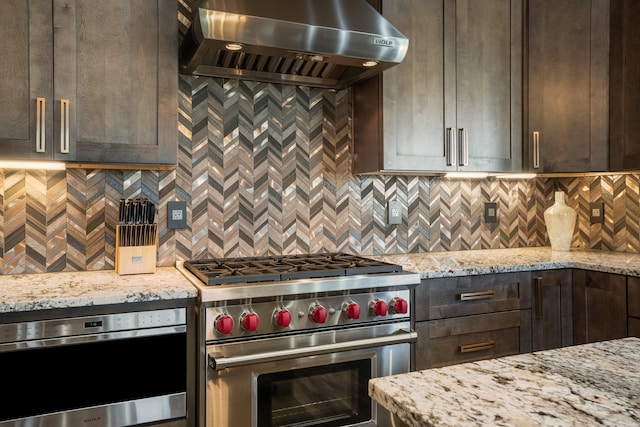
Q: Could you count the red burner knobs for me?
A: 7